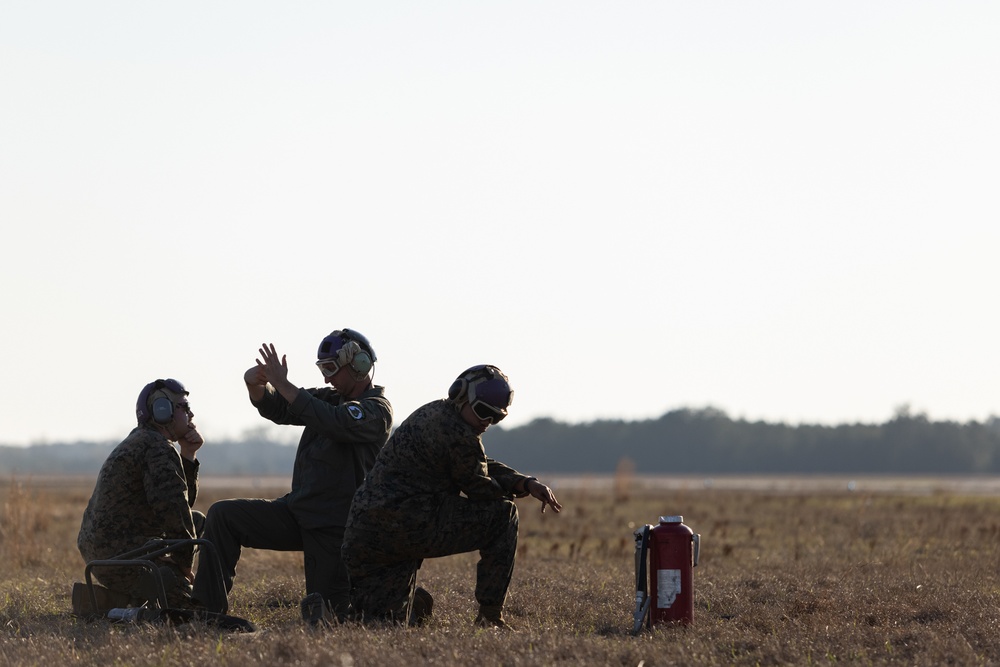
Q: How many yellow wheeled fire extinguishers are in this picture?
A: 0